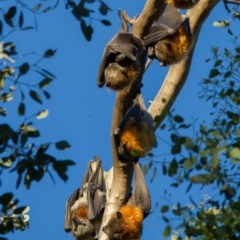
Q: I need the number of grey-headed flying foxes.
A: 6